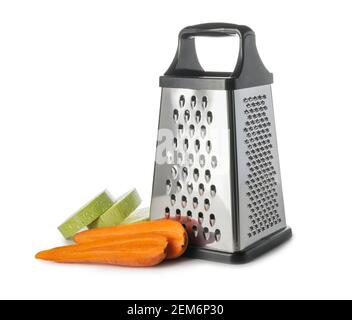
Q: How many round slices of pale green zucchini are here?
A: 3